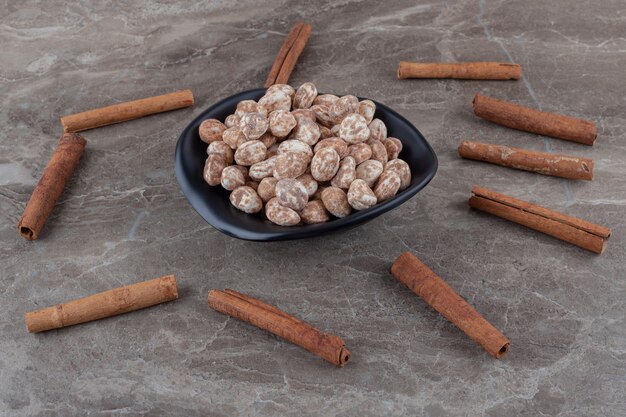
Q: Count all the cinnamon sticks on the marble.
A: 10